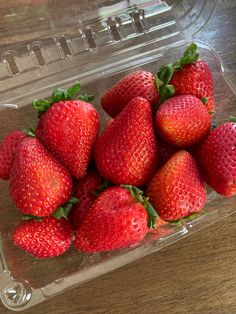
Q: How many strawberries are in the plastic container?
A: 12